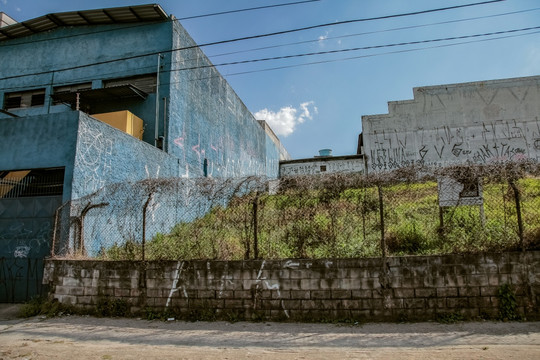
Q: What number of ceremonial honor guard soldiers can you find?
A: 0